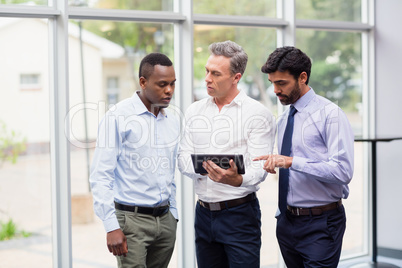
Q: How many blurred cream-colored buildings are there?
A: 1